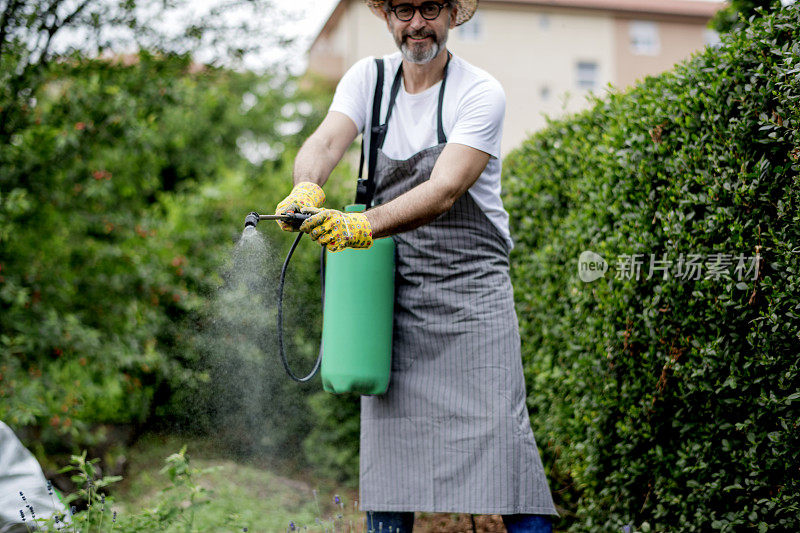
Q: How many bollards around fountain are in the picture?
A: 0